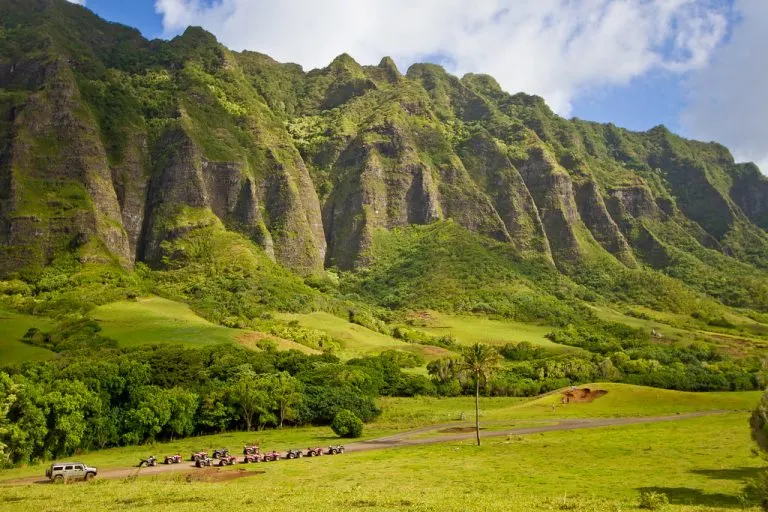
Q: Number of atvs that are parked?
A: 12